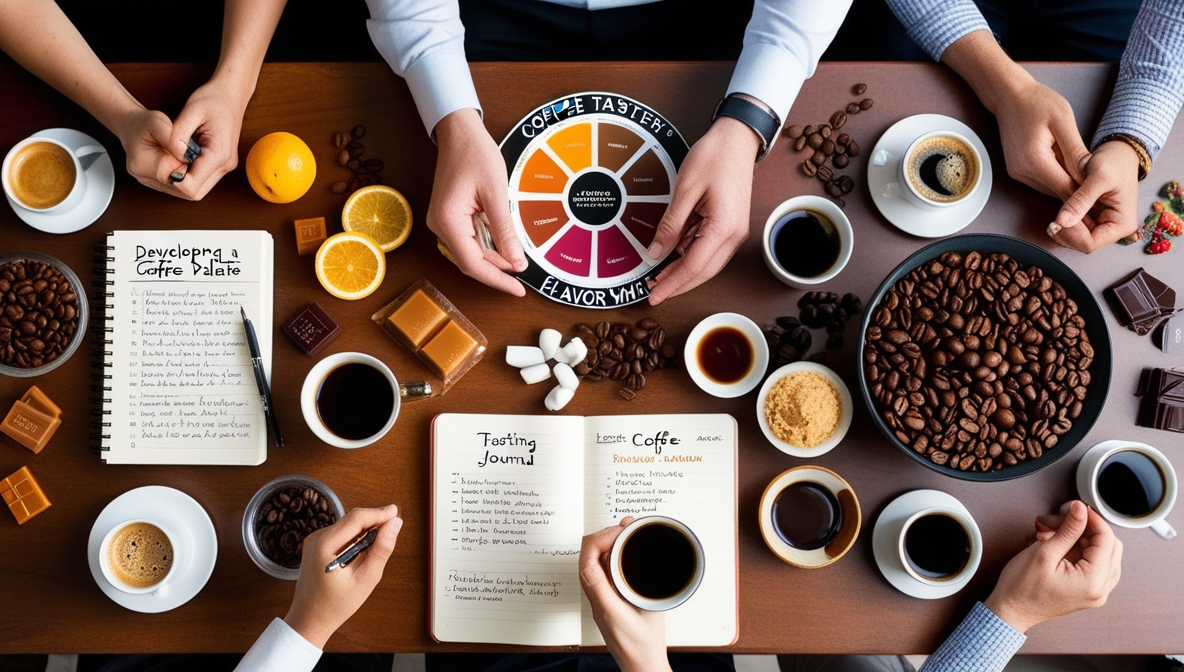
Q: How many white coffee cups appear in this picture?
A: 8